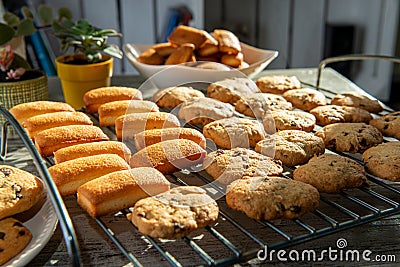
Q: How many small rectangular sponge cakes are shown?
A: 11